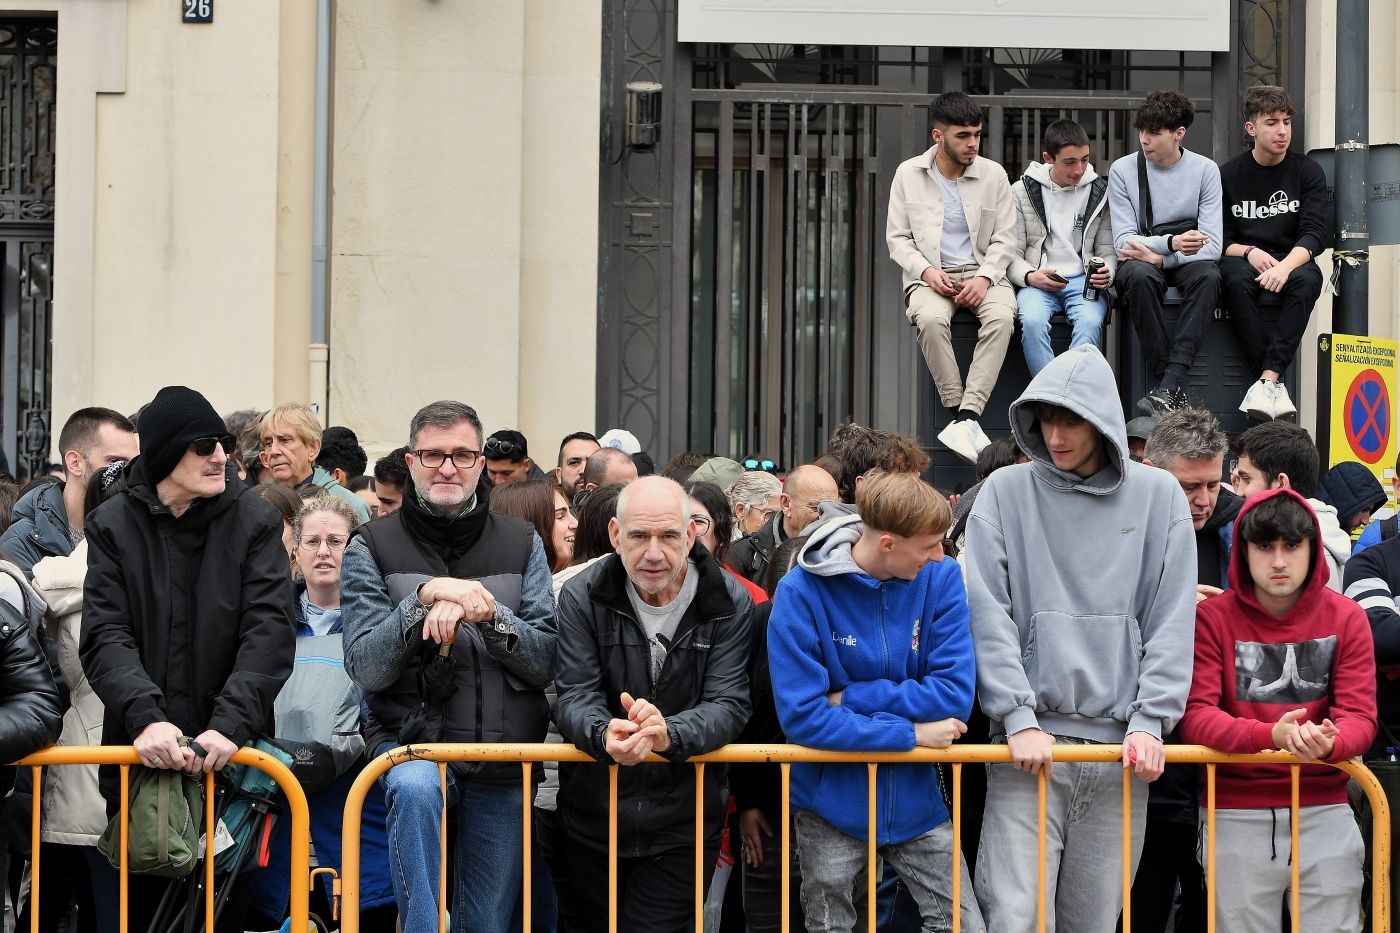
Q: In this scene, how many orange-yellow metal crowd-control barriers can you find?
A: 2